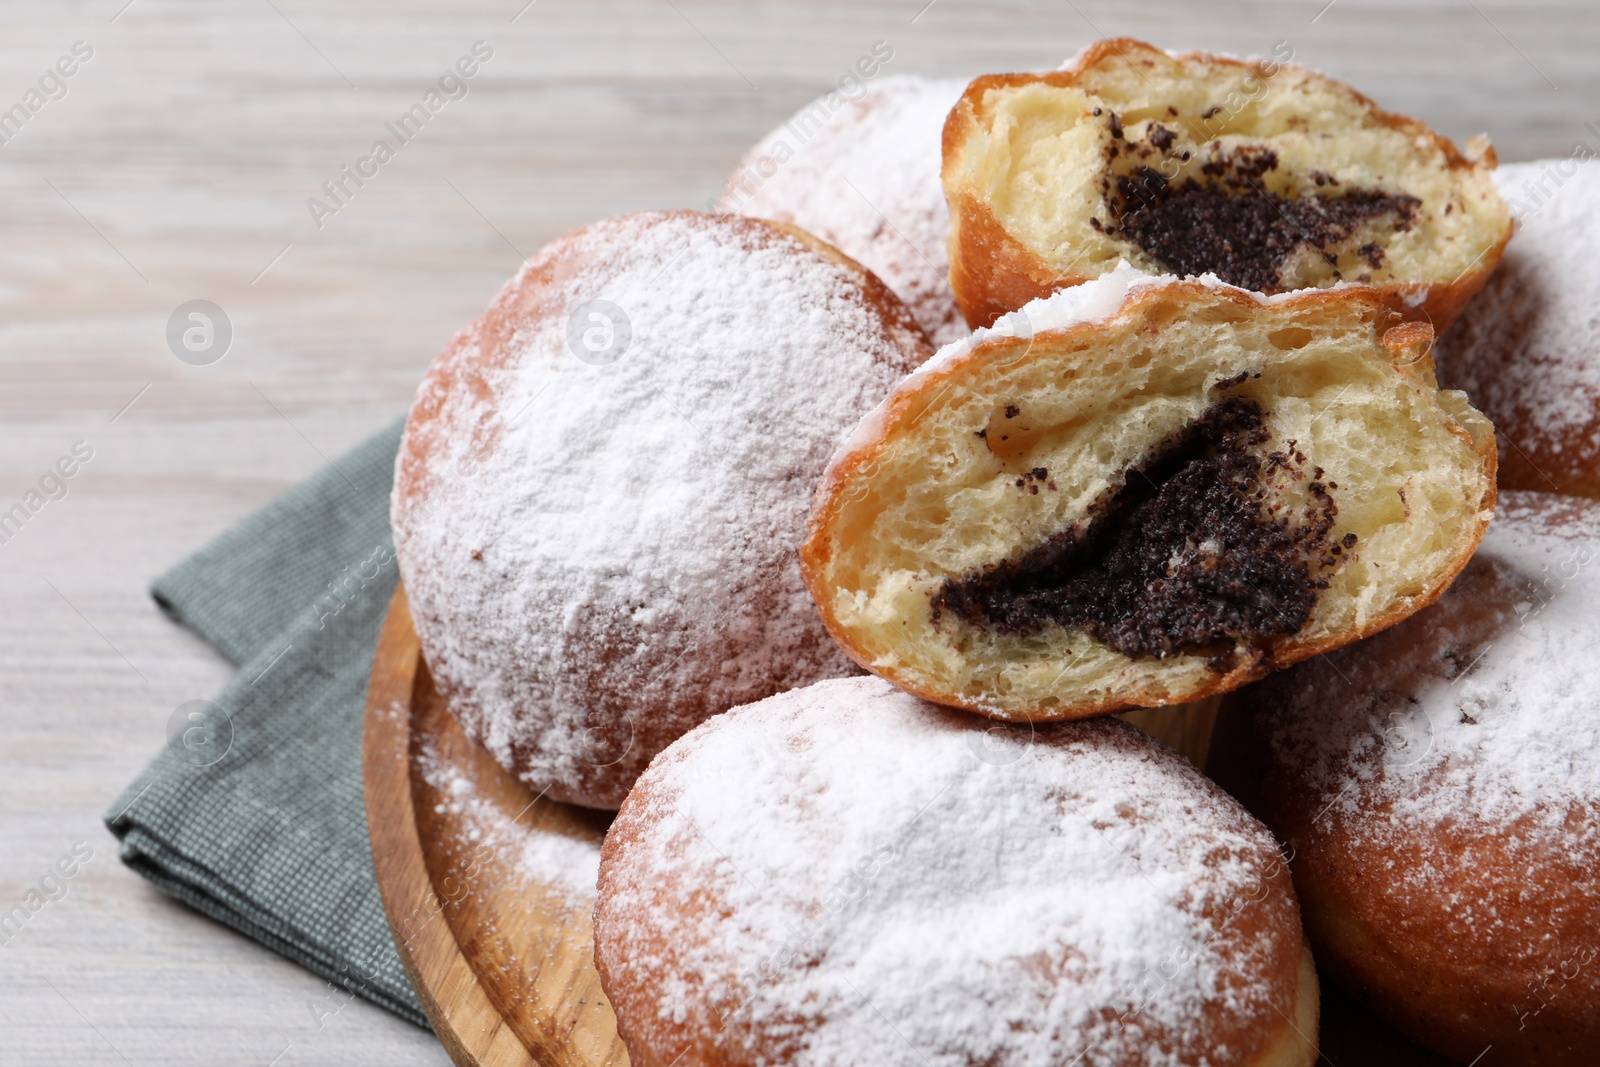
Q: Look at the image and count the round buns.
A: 5